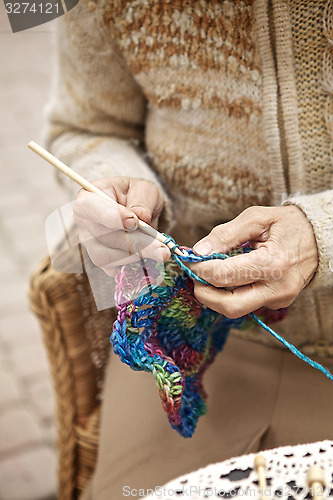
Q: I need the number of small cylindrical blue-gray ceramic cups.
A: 0